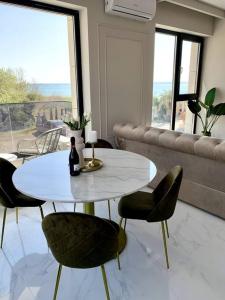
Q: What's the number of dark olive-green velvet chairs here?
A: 4